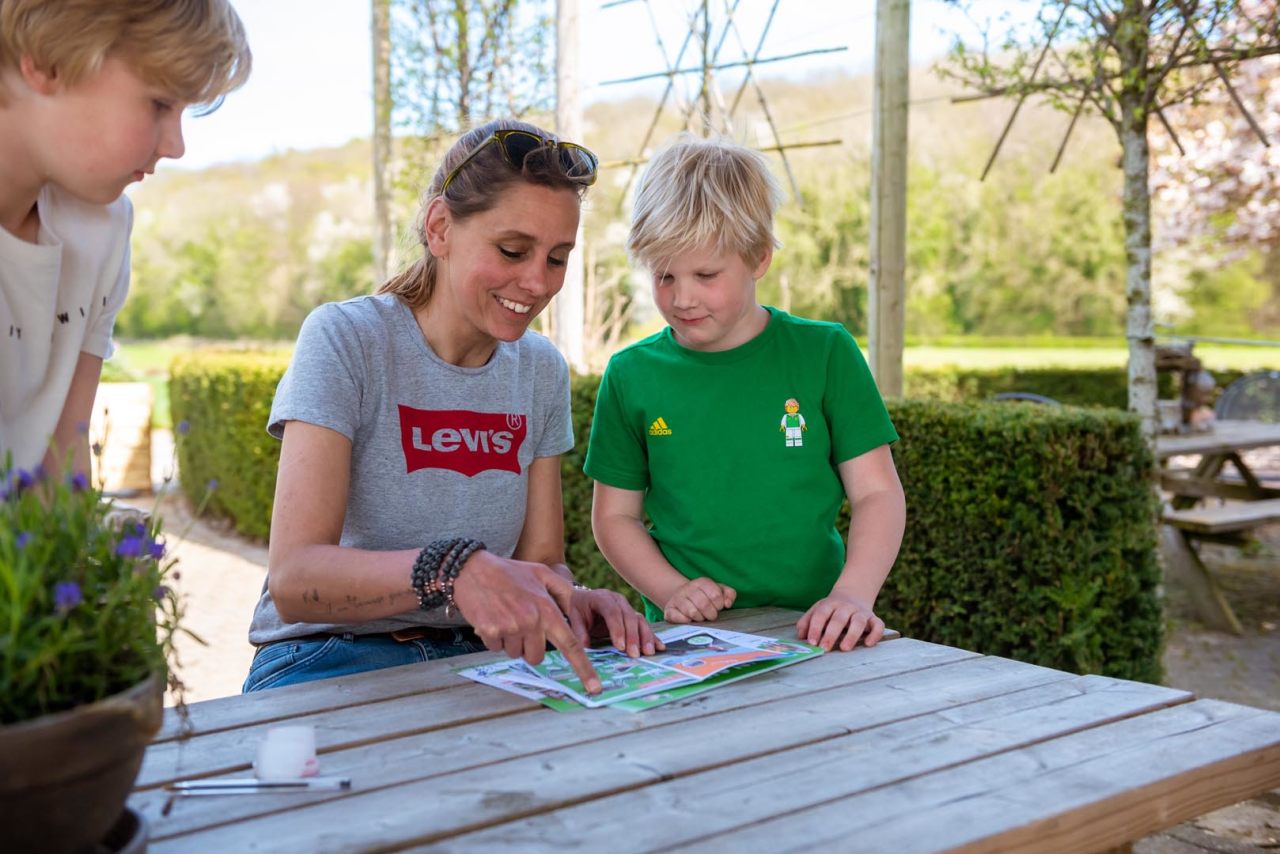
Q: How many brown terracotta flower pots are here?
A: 1